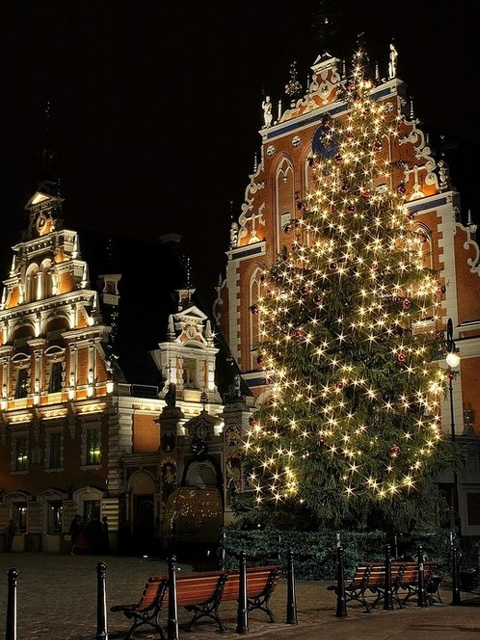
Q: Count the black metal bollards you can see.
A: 9